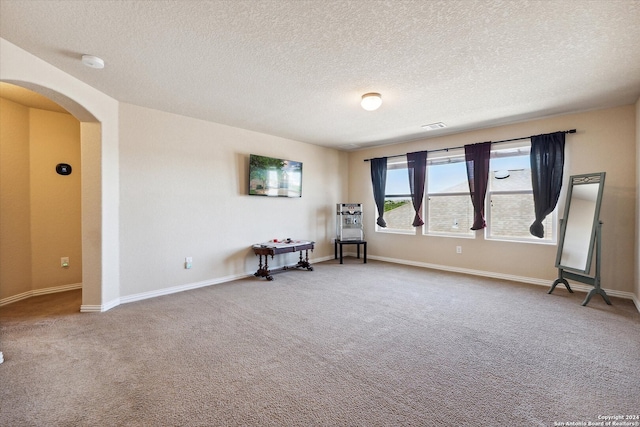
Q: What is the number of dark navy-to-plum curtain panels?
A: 4